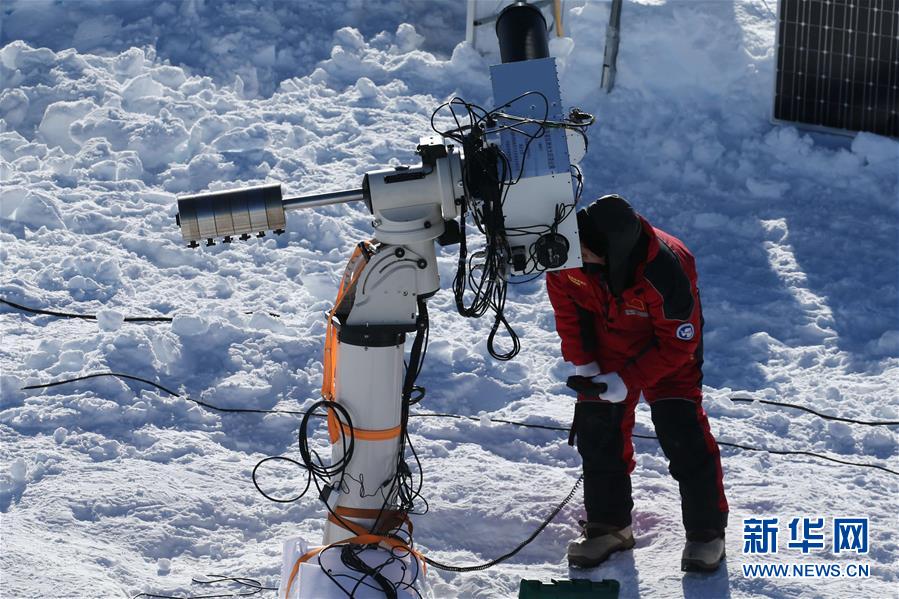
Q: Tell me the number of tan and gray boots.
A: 2